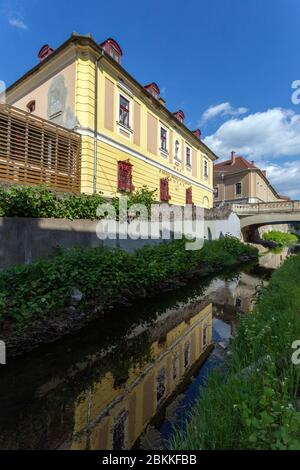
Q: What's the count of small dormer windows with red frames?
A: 5